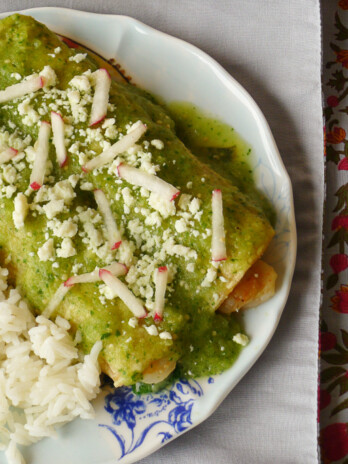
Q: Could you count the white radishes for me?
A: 13